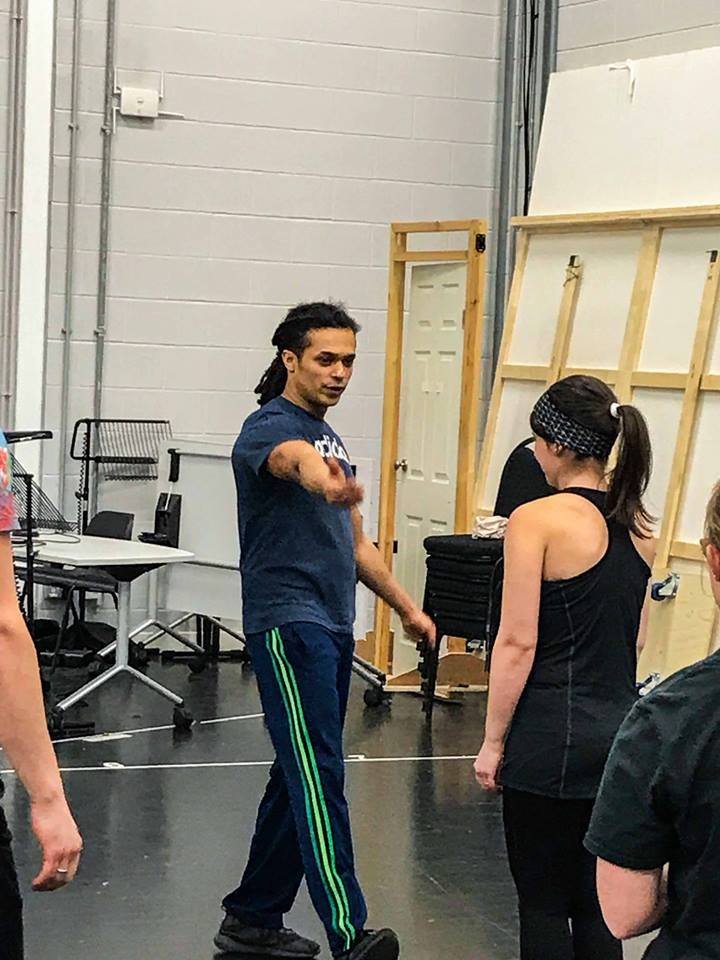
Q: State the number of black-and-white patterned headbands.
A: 1